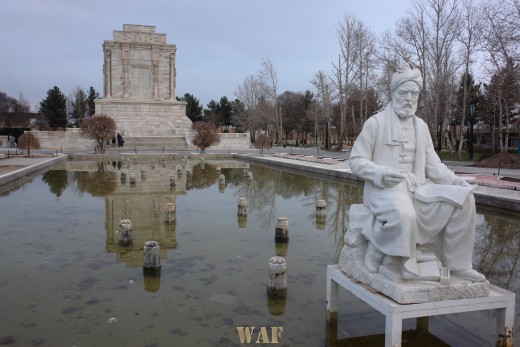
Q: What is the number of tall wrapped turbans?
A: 1